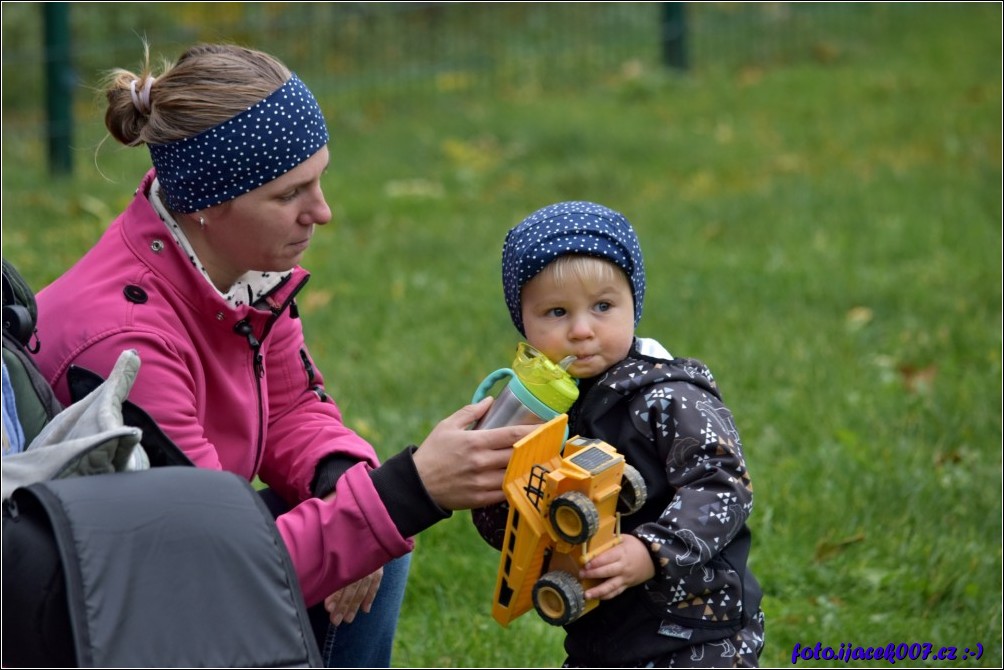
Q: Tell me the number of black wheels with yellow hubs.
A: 2